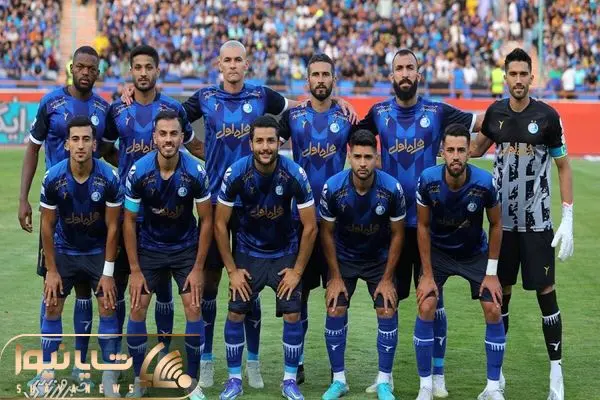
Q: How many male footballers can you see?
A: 11